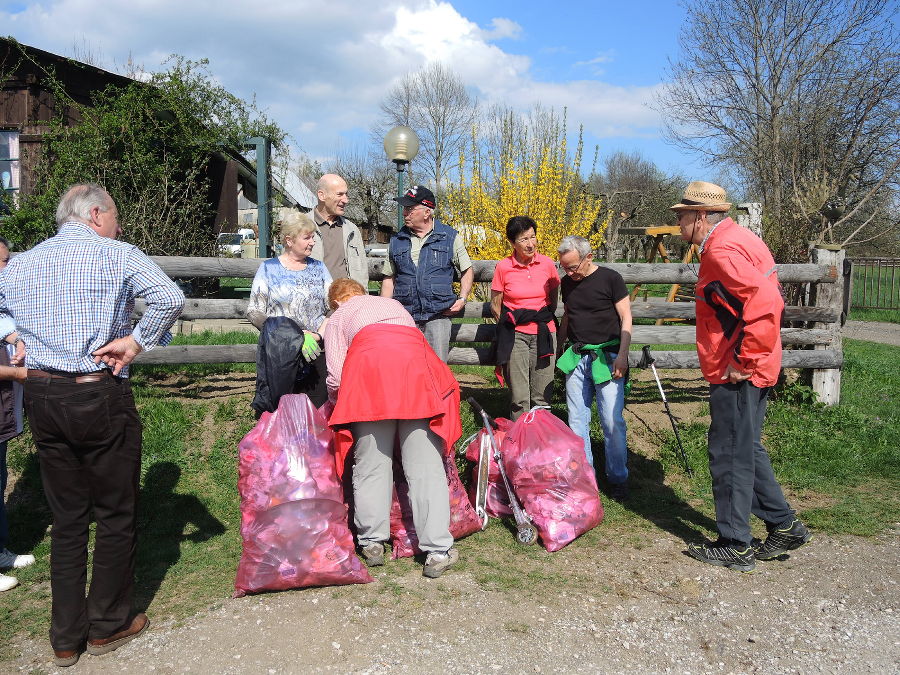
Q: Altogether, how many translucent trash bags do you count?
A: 4